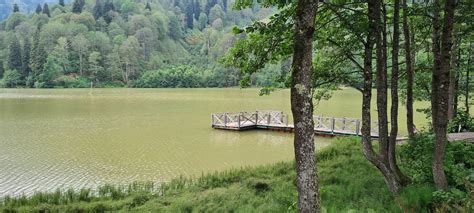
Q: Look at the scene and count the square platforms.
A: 1